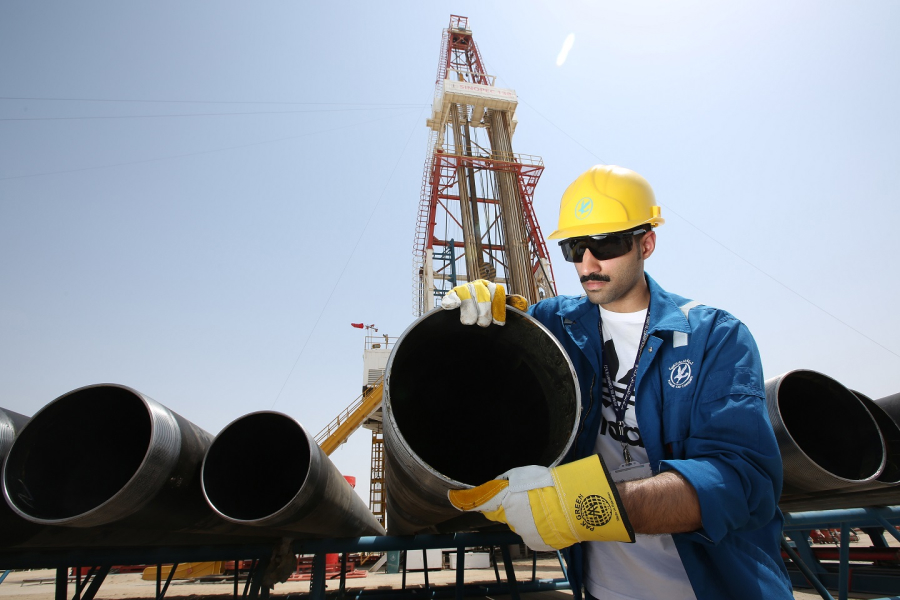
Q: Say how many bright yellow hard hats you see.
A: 1